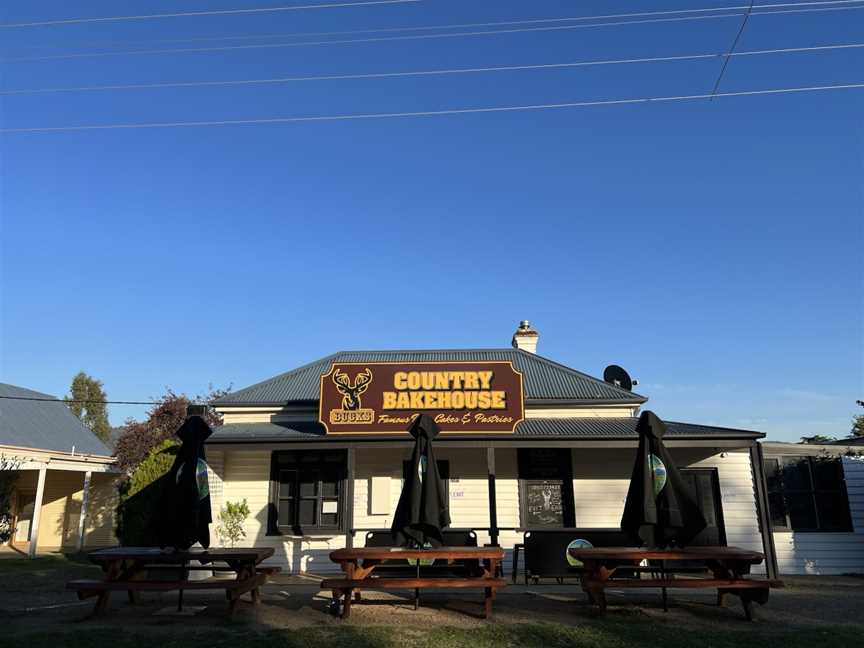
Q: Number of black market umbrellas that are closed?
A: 3